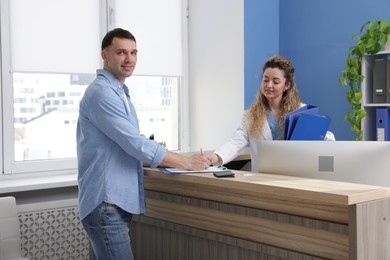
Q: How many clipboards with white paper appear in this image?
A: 1